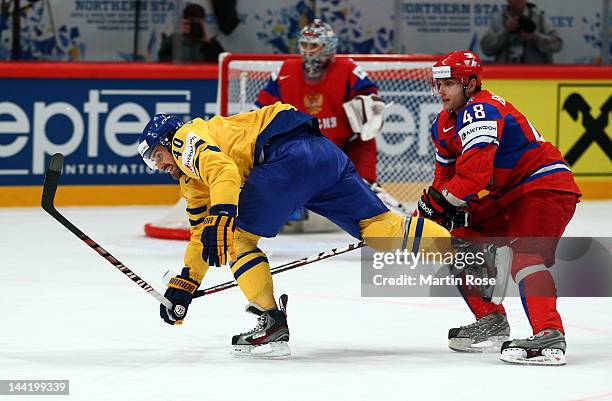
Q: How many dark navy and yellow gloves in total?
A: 2